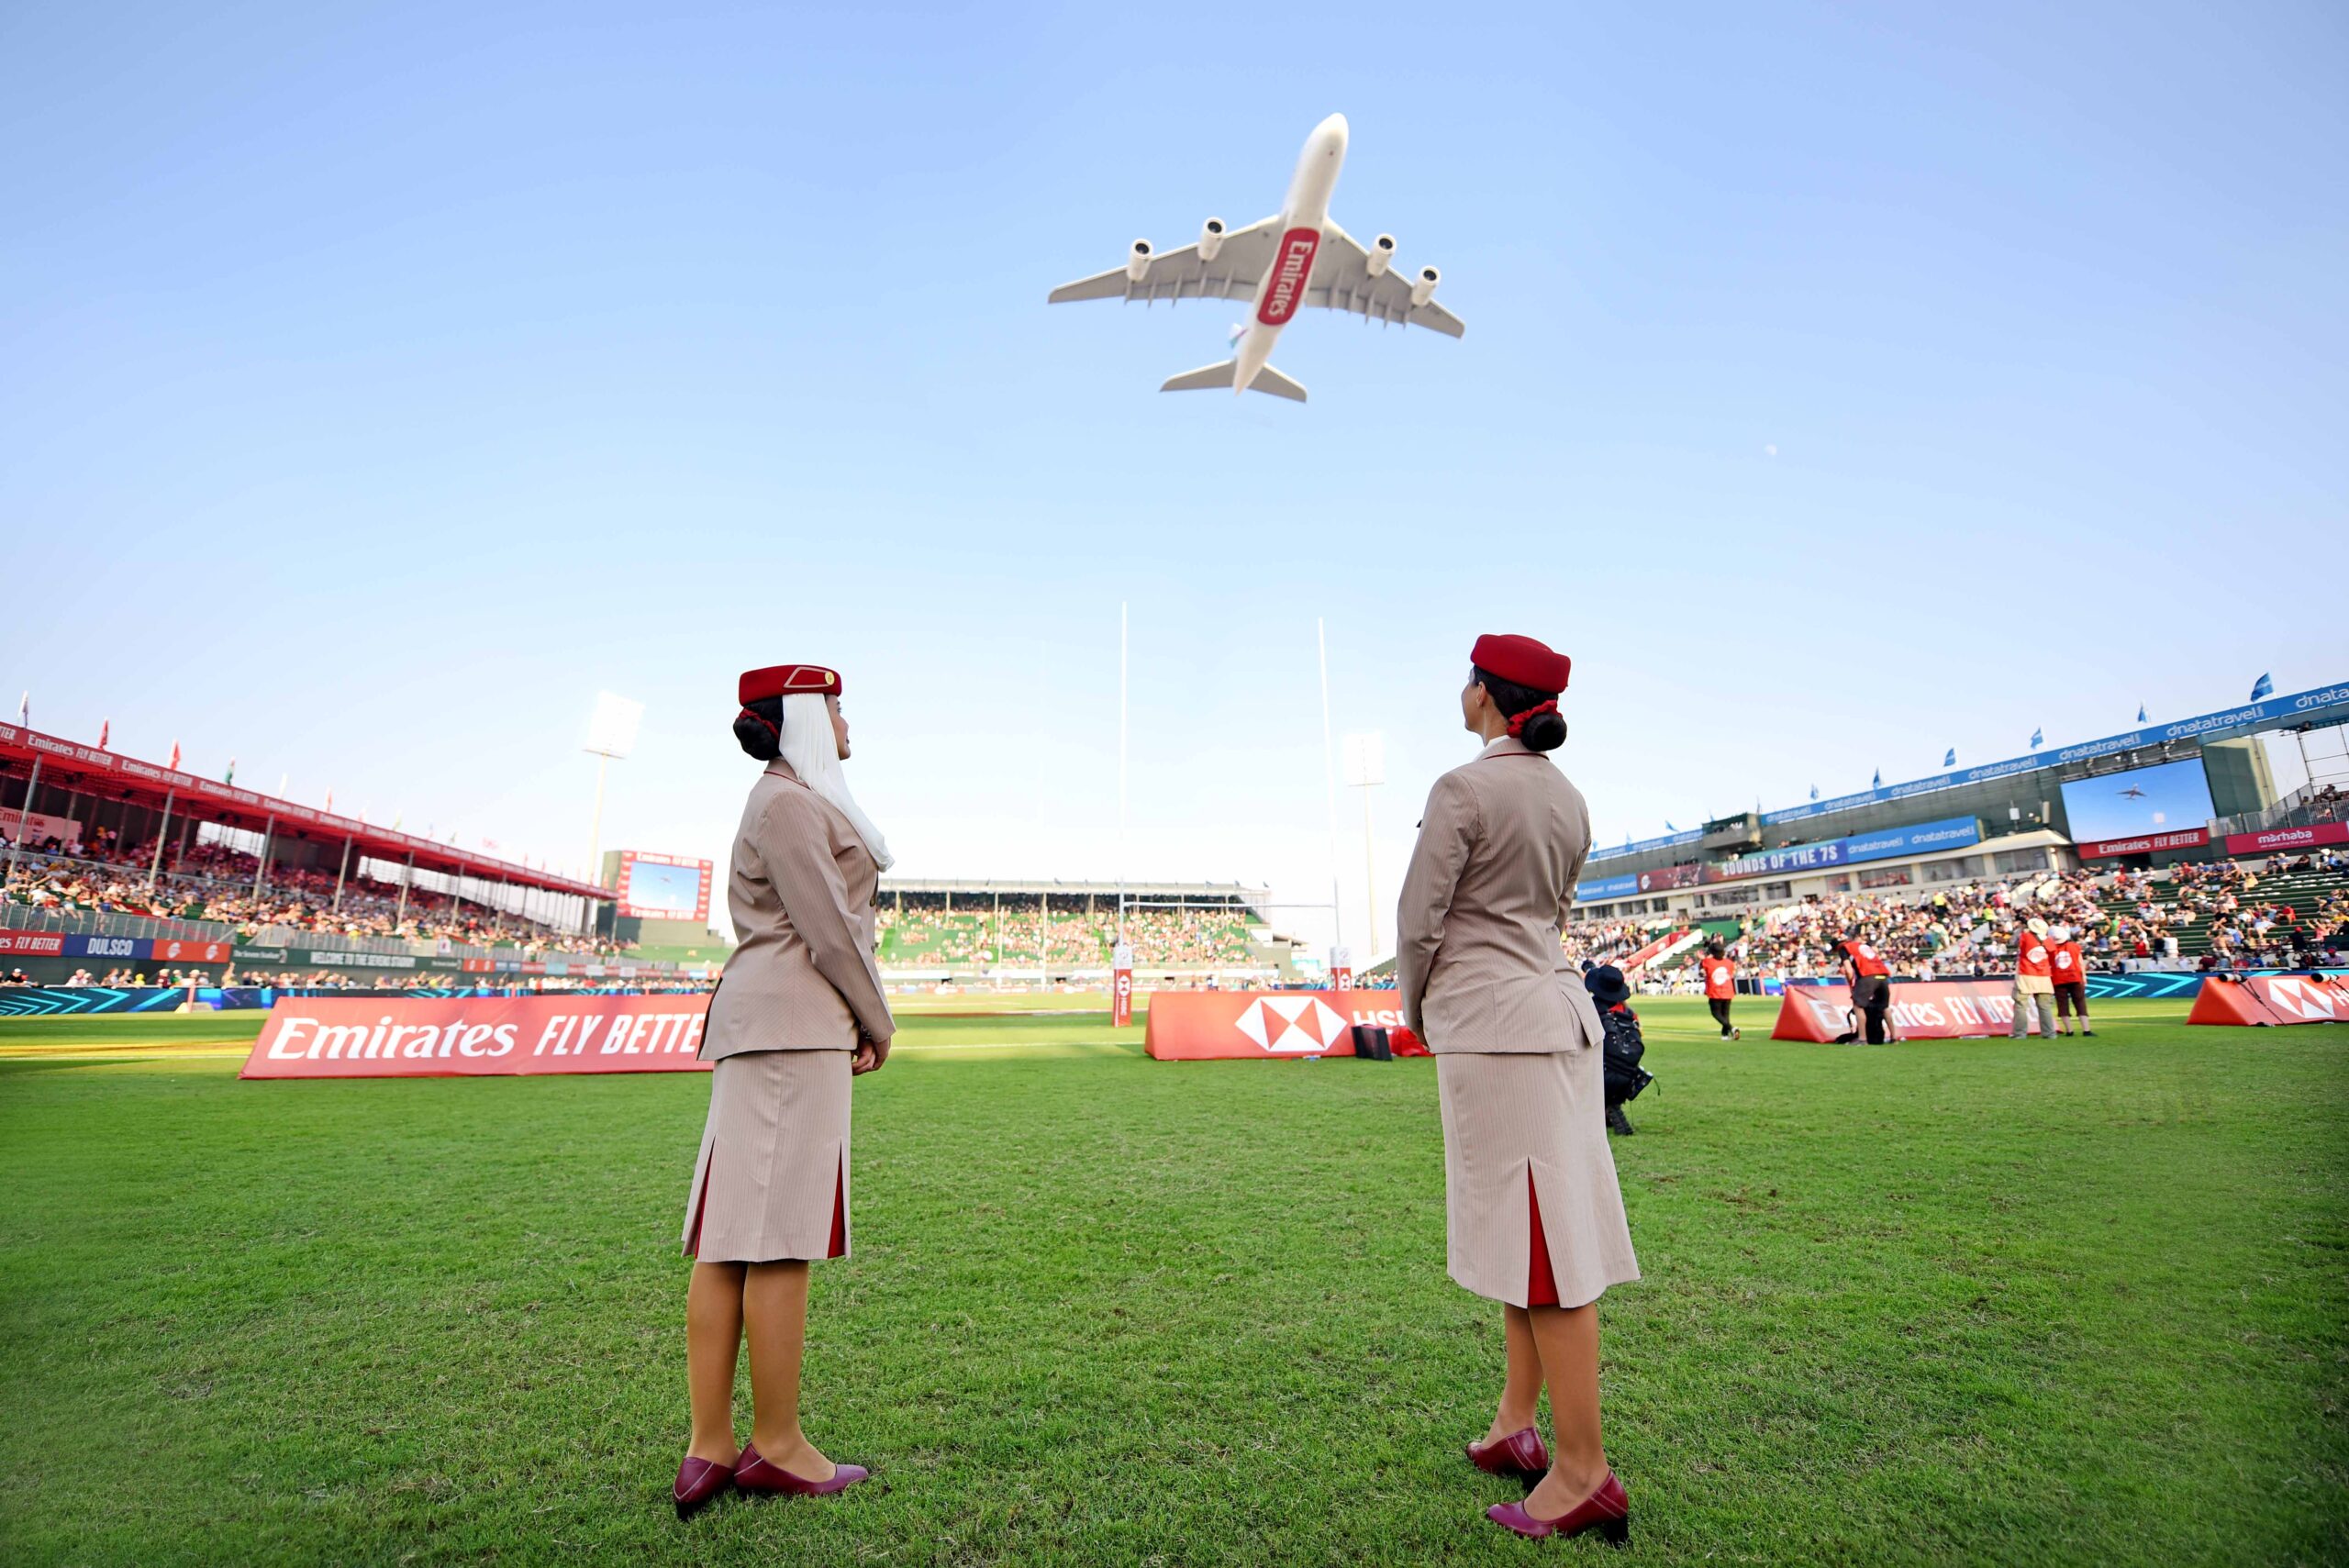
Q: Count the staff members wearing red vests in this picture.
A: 4